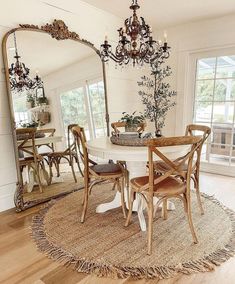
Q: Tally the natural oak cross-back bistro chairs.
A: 4